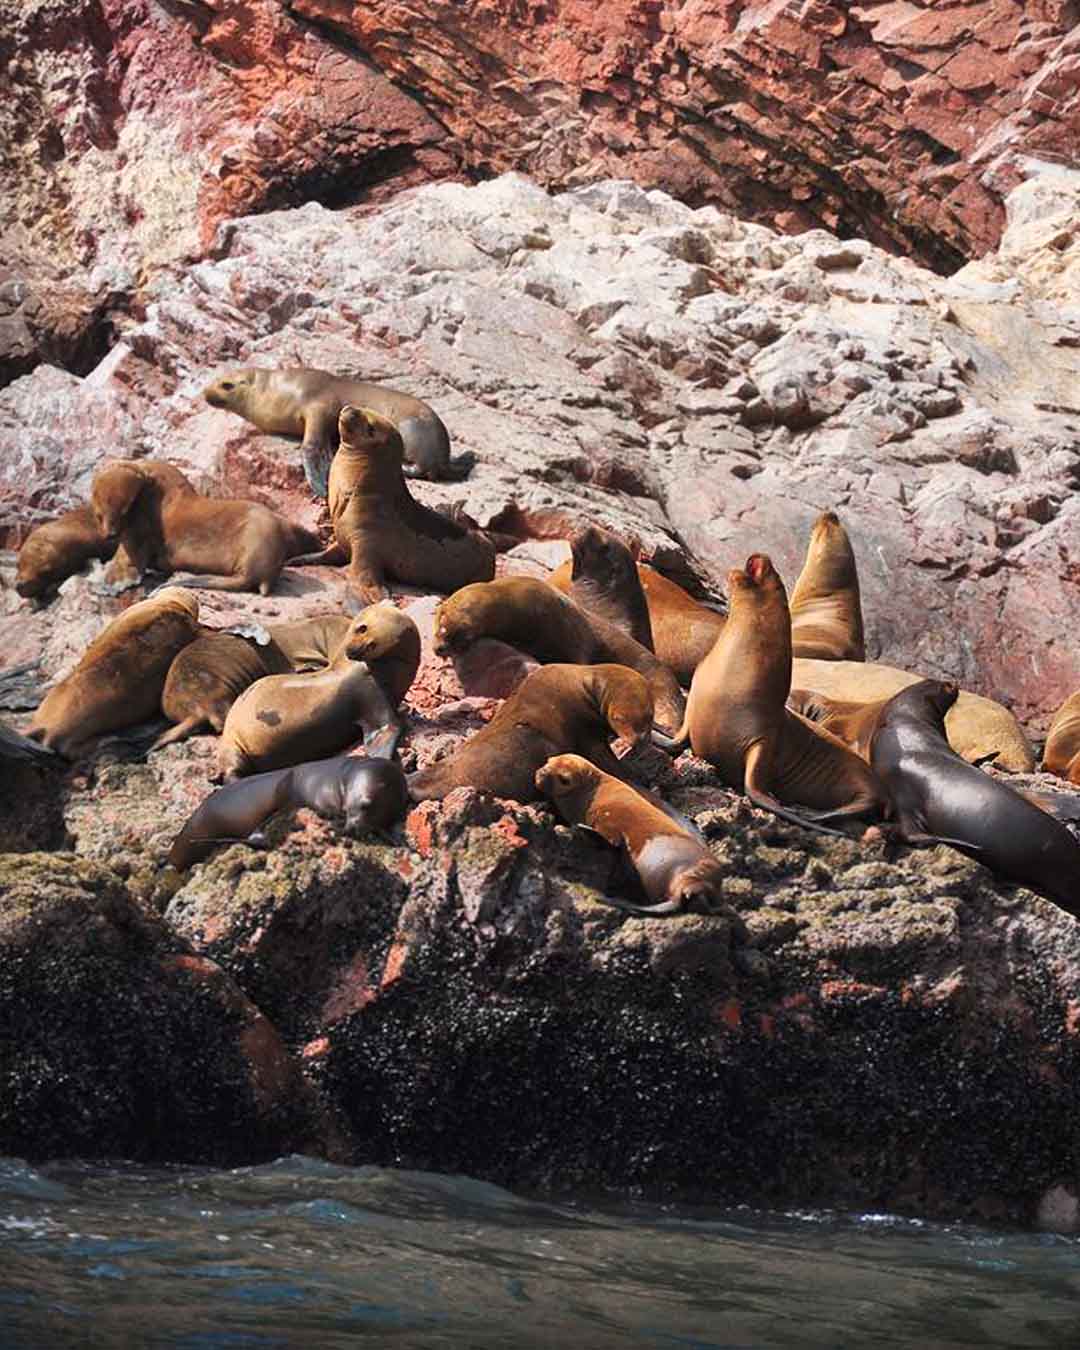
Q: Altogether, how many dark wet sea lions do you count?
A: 2